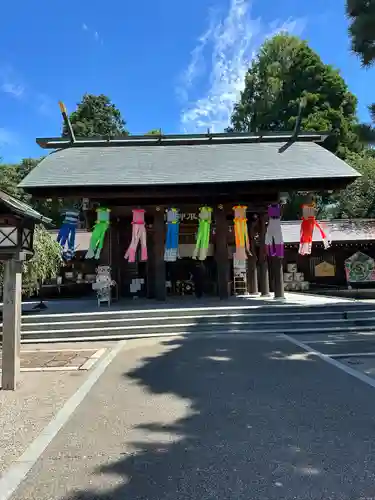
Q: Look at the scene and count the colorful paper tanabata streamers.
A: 8